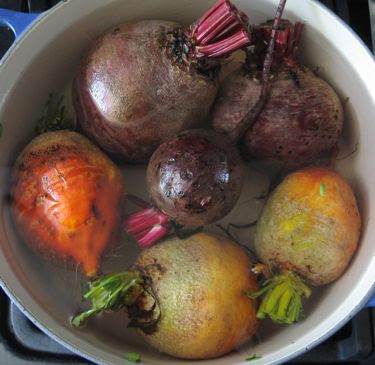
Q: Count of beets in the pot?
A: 6